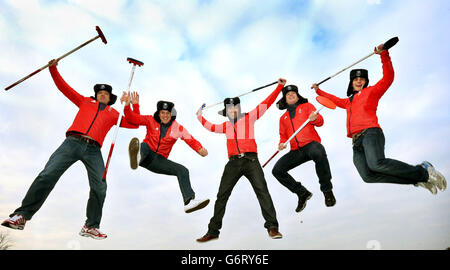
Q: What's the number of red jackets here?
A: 5